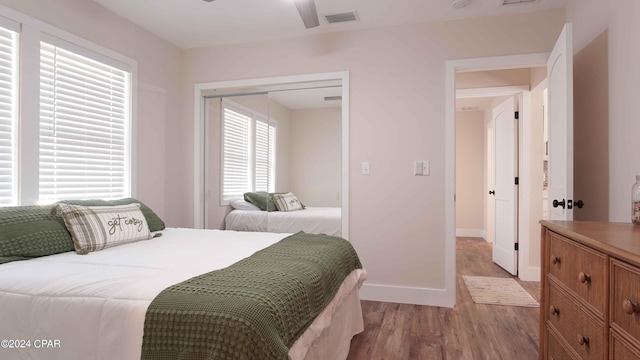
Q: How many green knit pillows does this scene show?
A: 2